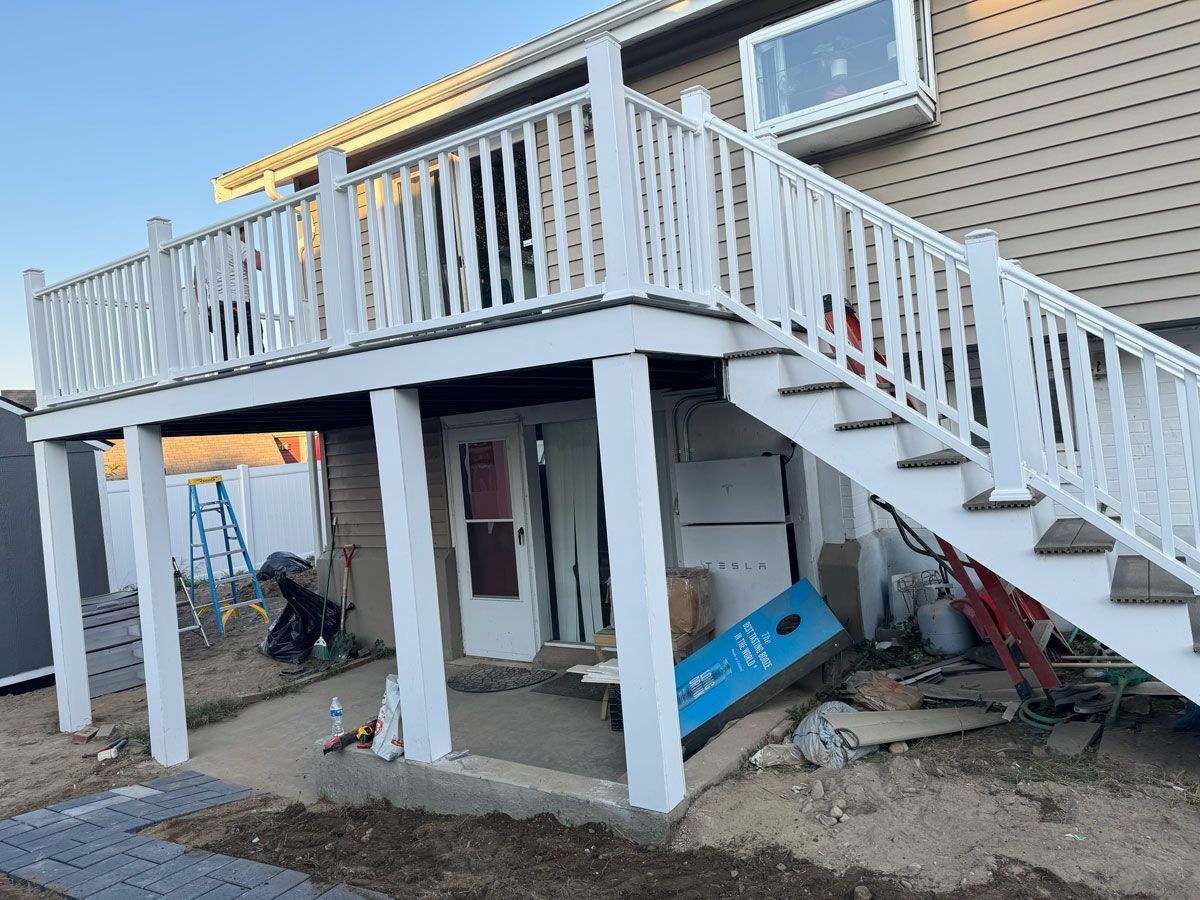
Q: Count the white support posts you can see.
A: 4